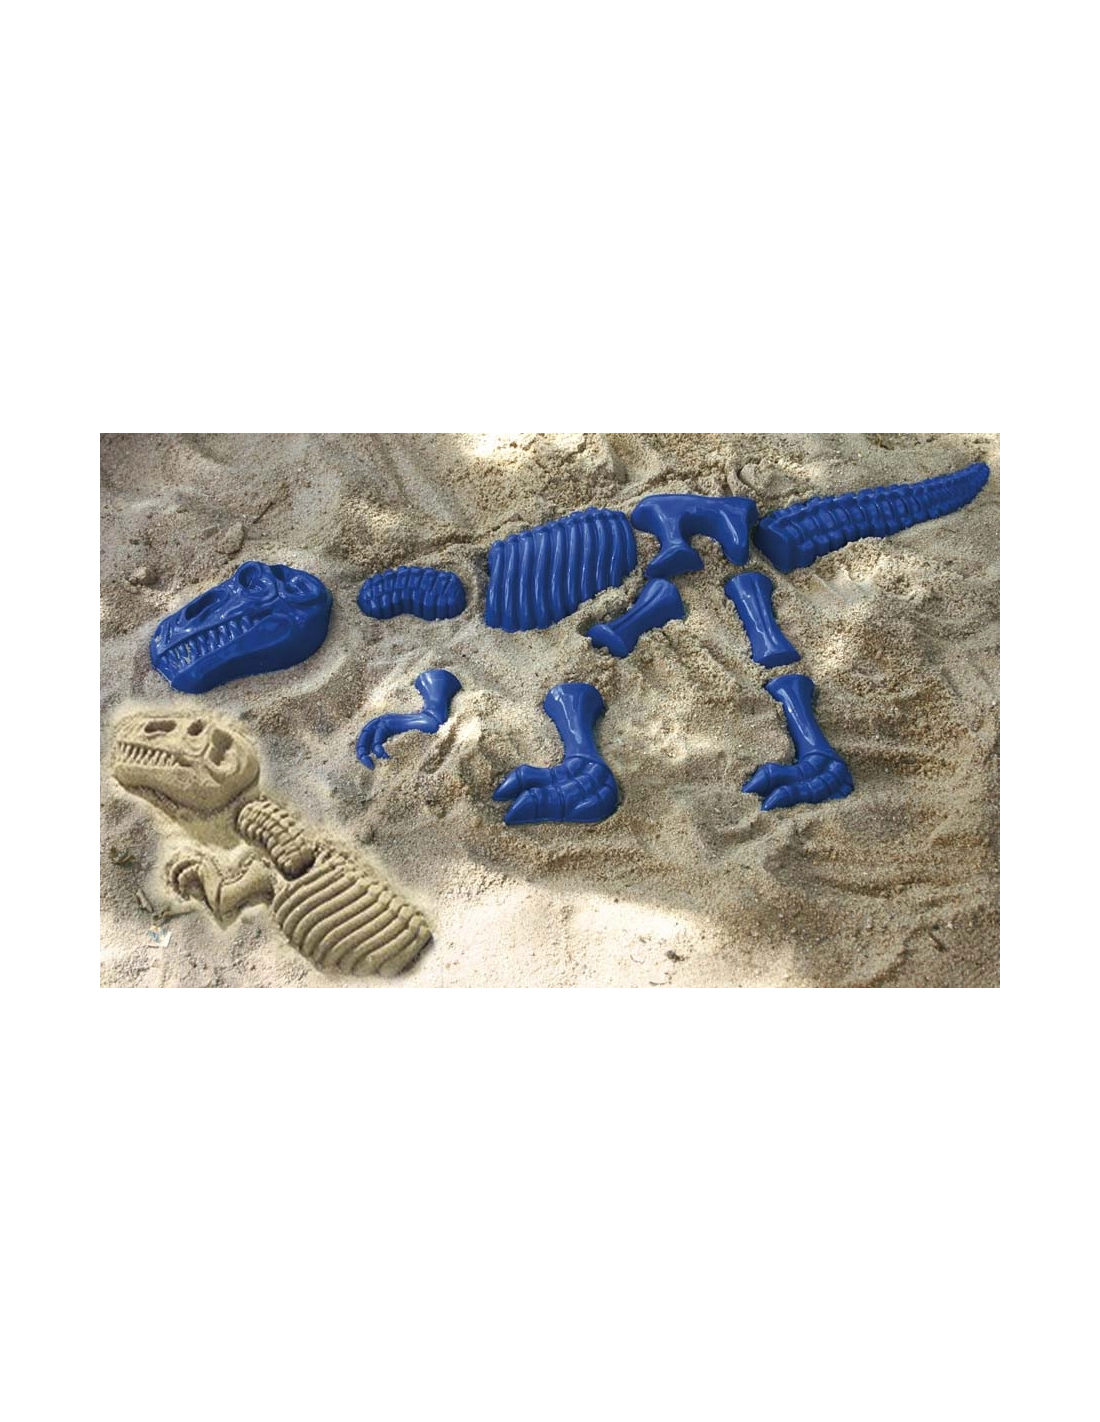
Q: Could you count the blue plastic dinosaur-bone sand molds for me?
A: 10